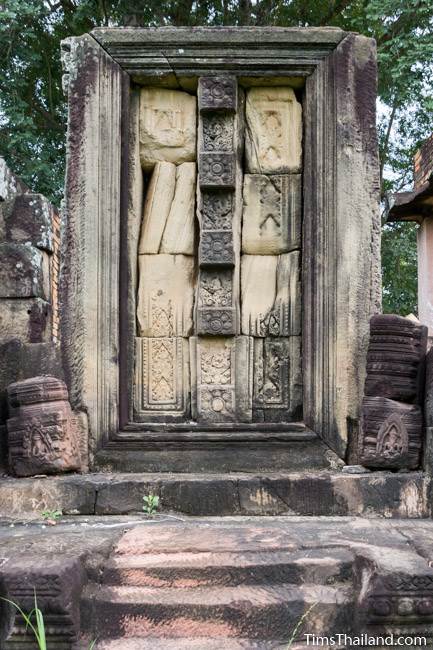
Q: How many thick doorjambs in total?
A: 2